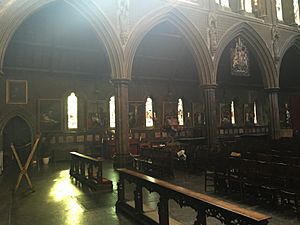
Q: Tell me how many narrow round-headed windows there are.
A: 6